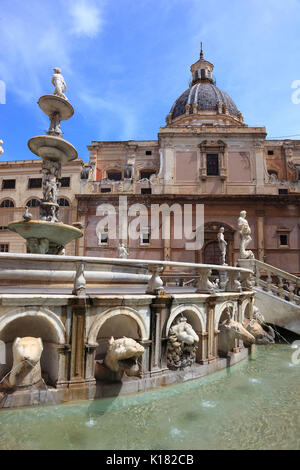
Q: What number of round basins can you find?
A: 3